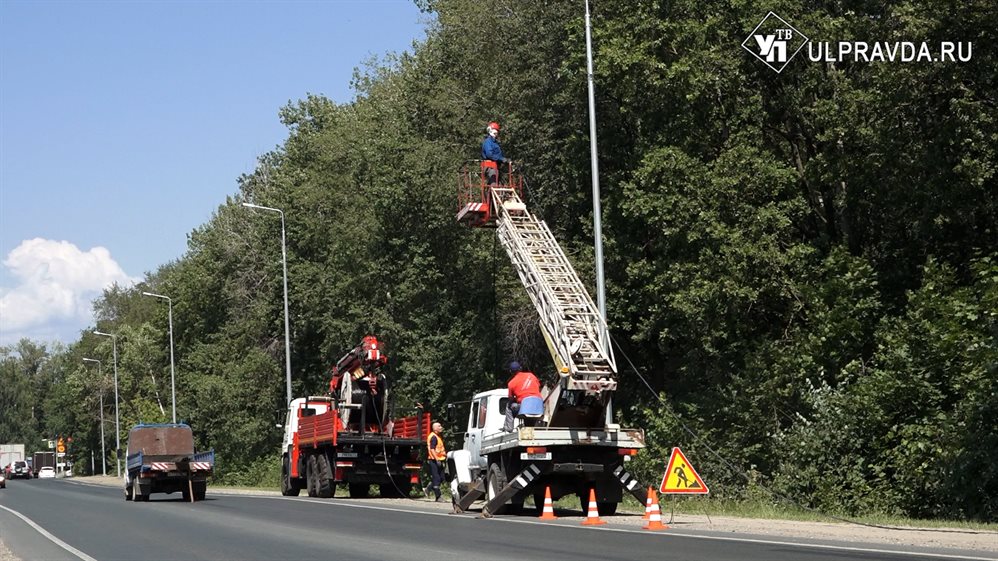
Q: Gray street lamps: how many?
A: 5